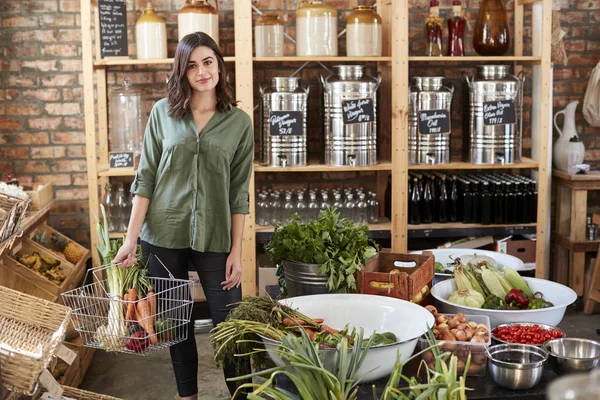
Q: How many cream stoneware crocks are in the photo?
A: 5